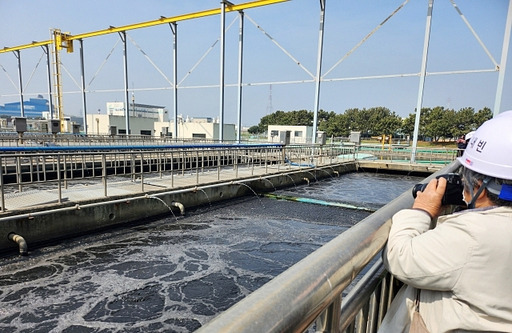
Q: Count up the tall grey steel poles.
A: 10